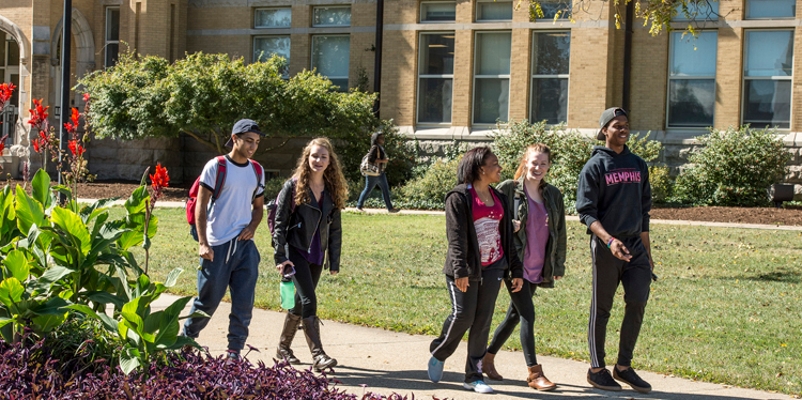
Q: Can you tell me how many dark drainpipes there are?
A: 2